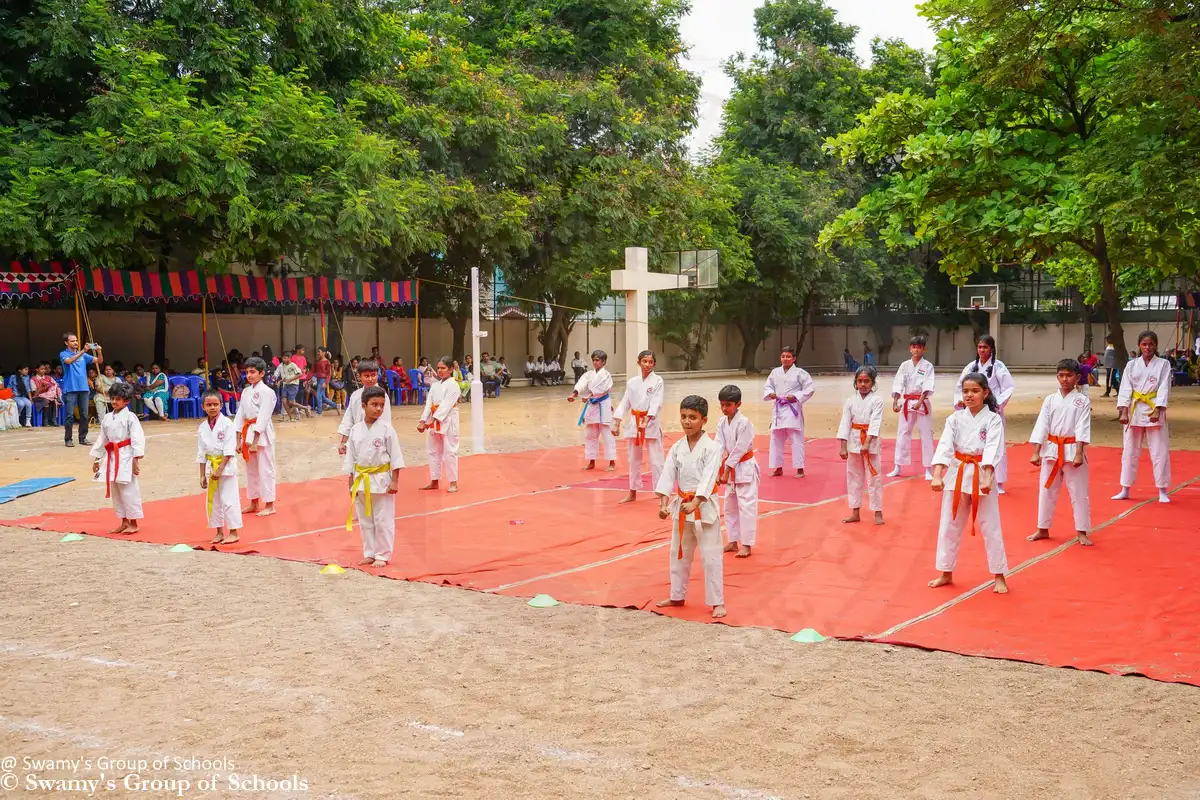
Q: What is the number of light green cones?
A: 4